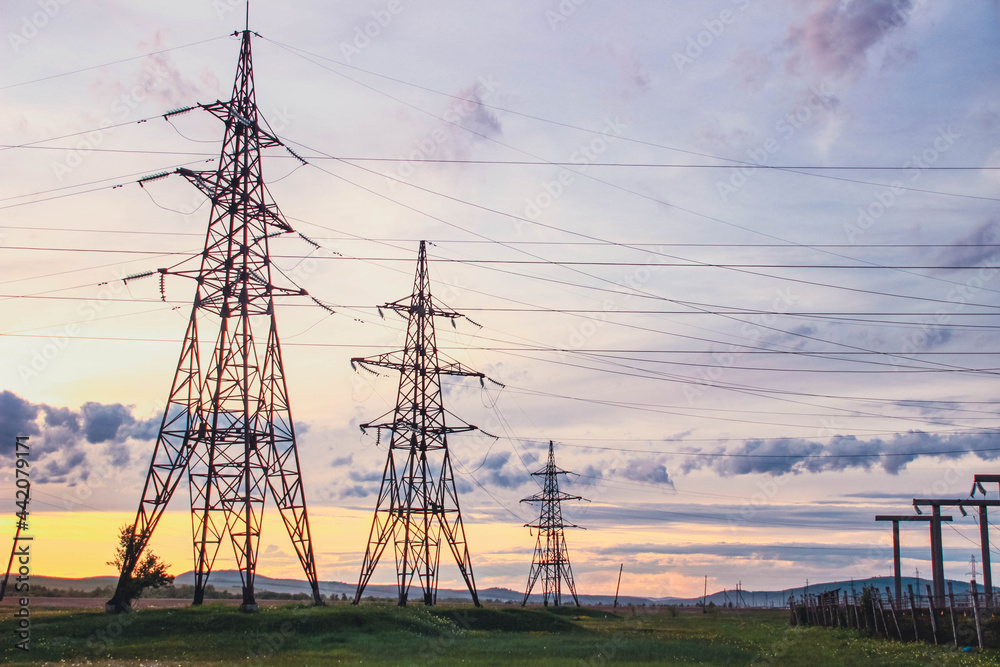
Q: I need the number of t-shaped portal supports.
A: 3